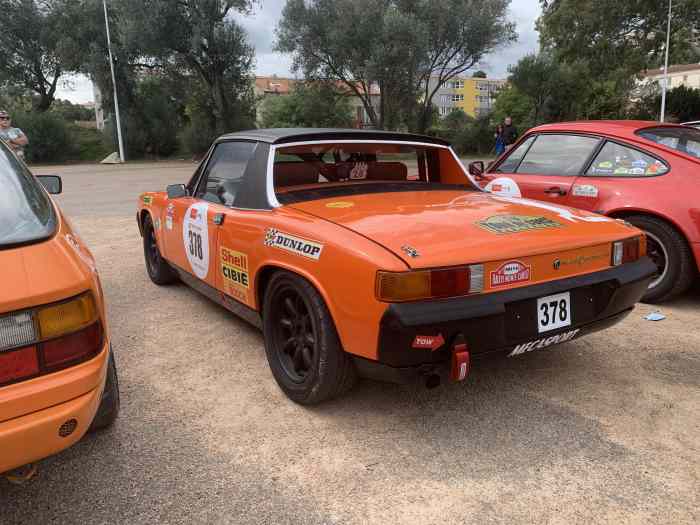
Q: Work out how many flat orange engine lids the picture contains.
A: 1